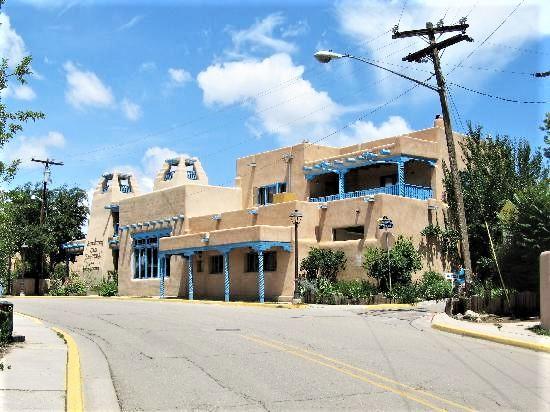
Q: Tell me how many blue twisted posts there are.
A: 6